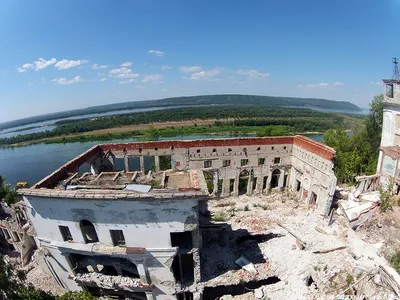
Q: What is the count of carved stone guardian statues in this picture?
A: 0